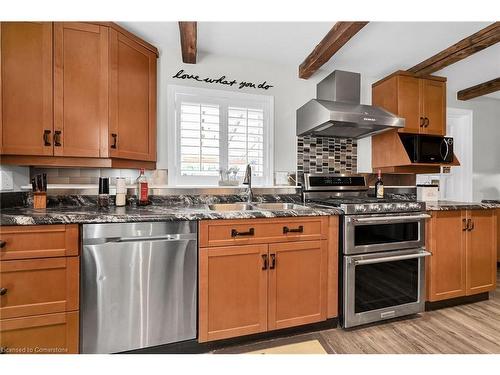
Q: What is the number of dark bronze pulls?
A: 13